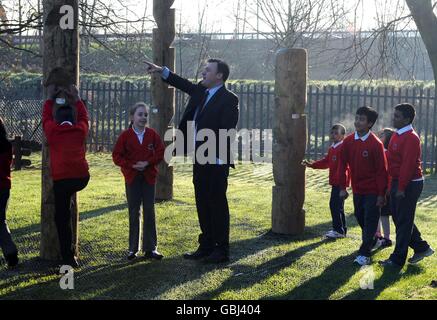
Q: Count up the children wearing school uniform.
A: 7